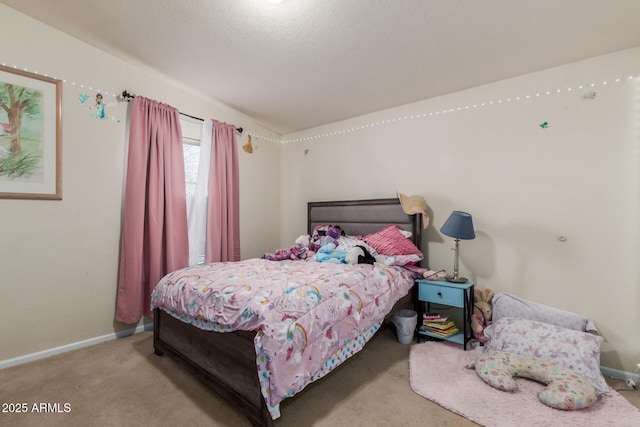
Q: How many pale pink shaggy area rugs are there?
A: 1